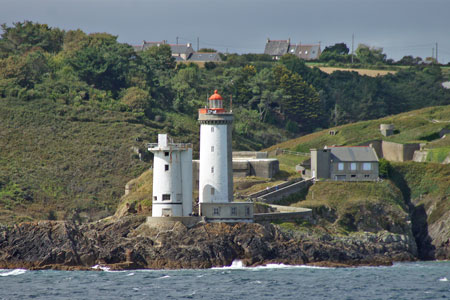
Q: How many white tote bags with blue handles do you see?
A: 0